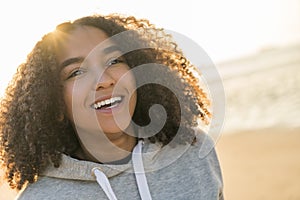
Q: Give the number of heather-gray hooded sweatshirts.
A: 1